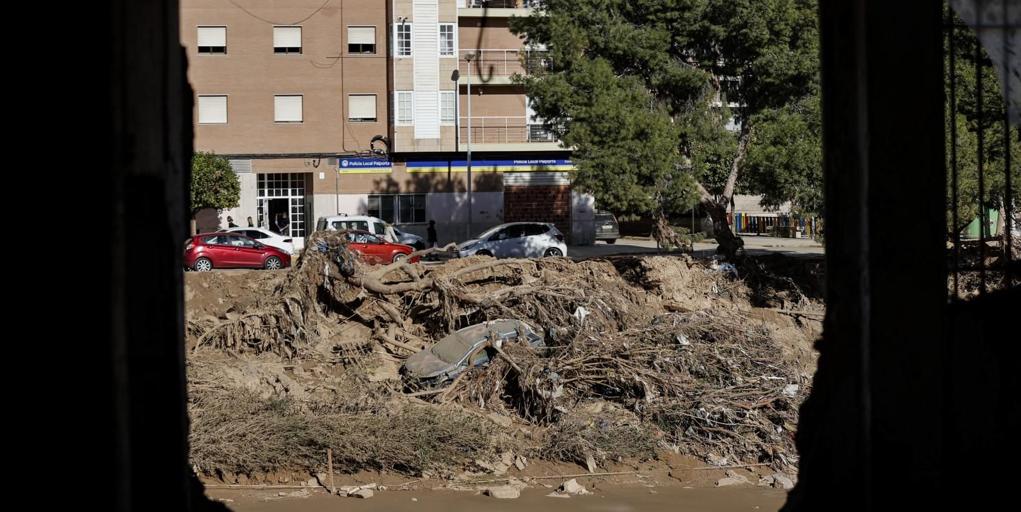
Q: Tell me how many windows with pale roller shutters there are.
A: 6